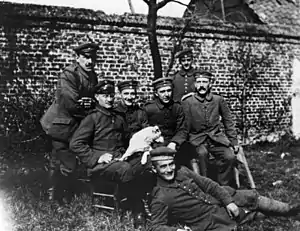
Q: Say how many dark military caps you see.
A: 7